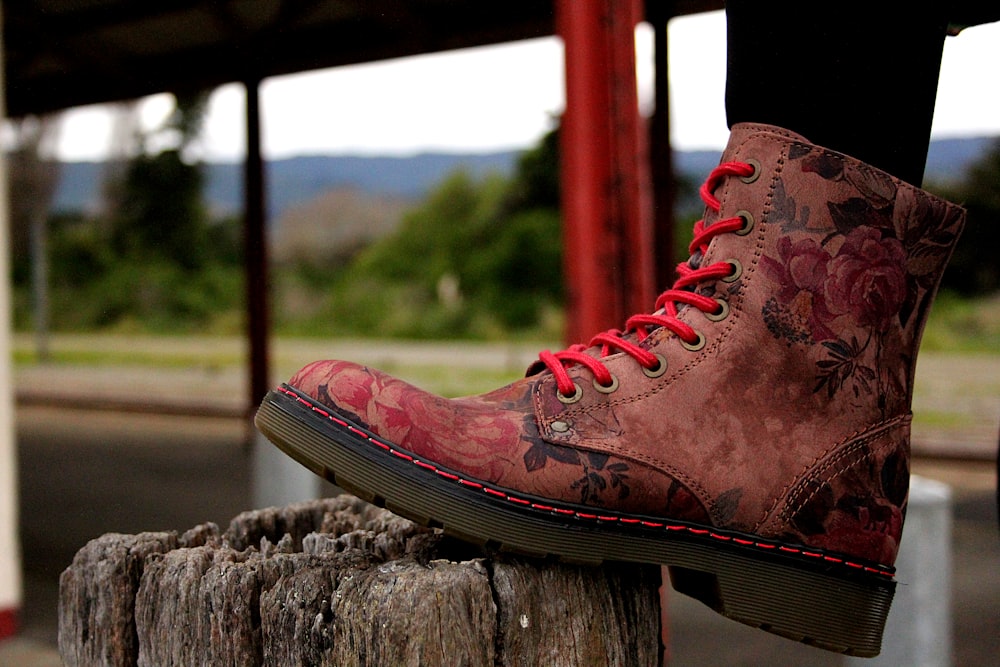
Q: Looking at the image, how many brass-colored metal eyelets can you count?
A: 8